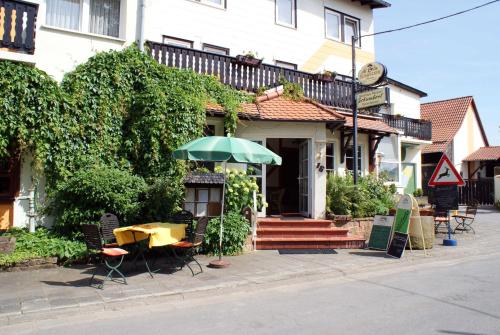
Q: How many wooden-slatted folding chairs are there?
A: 6